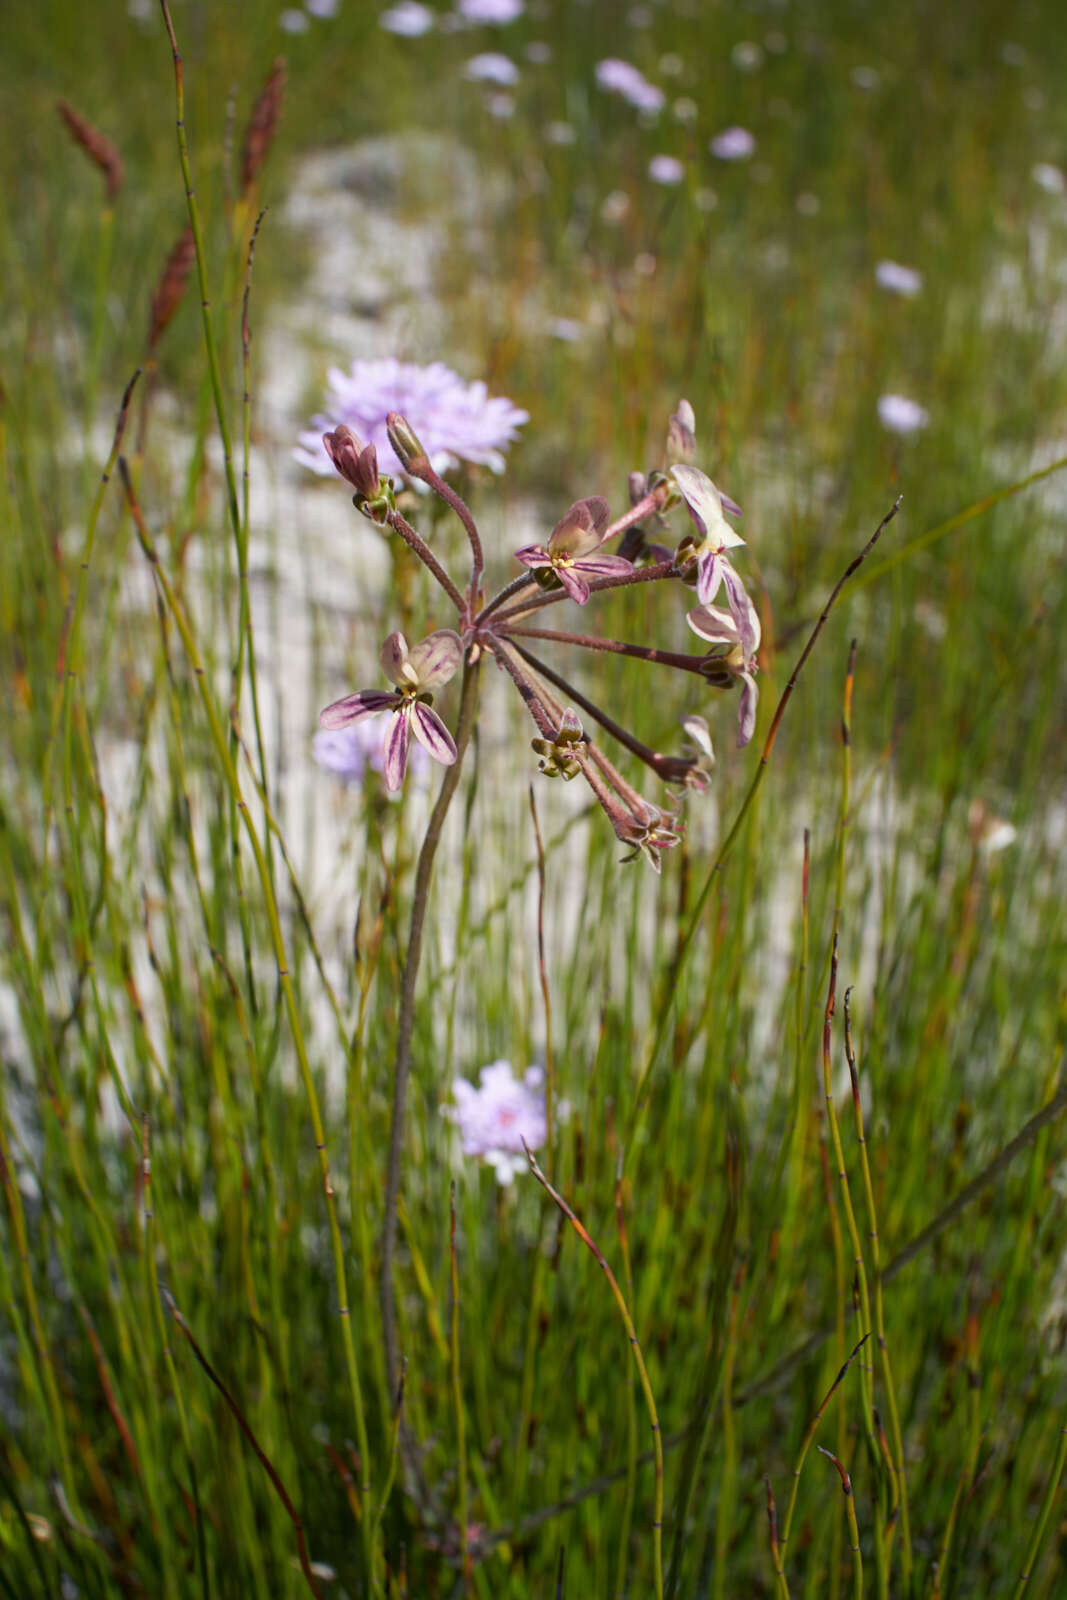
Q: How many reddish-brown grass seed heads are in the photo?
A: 3